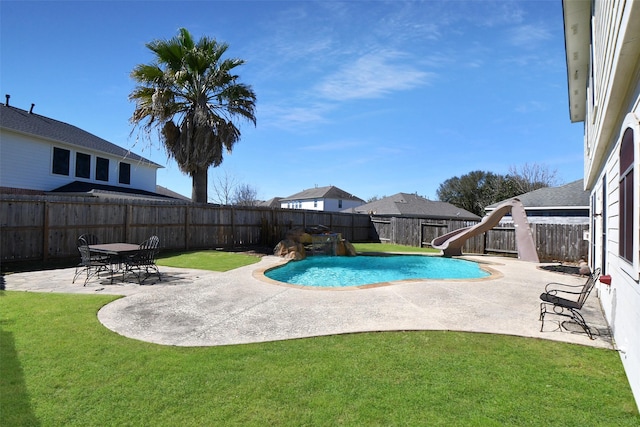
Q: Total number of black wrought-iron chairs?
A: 5